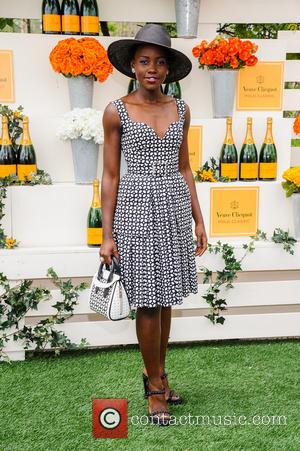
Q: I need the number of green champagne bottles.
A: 11